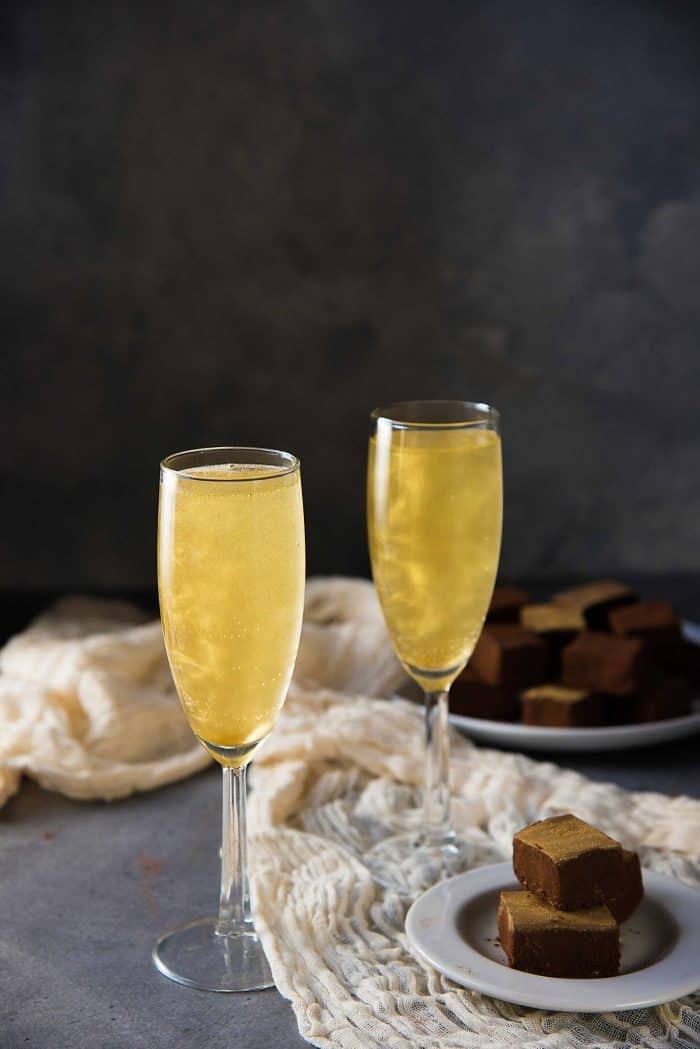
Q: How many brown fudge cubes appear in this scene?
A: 12